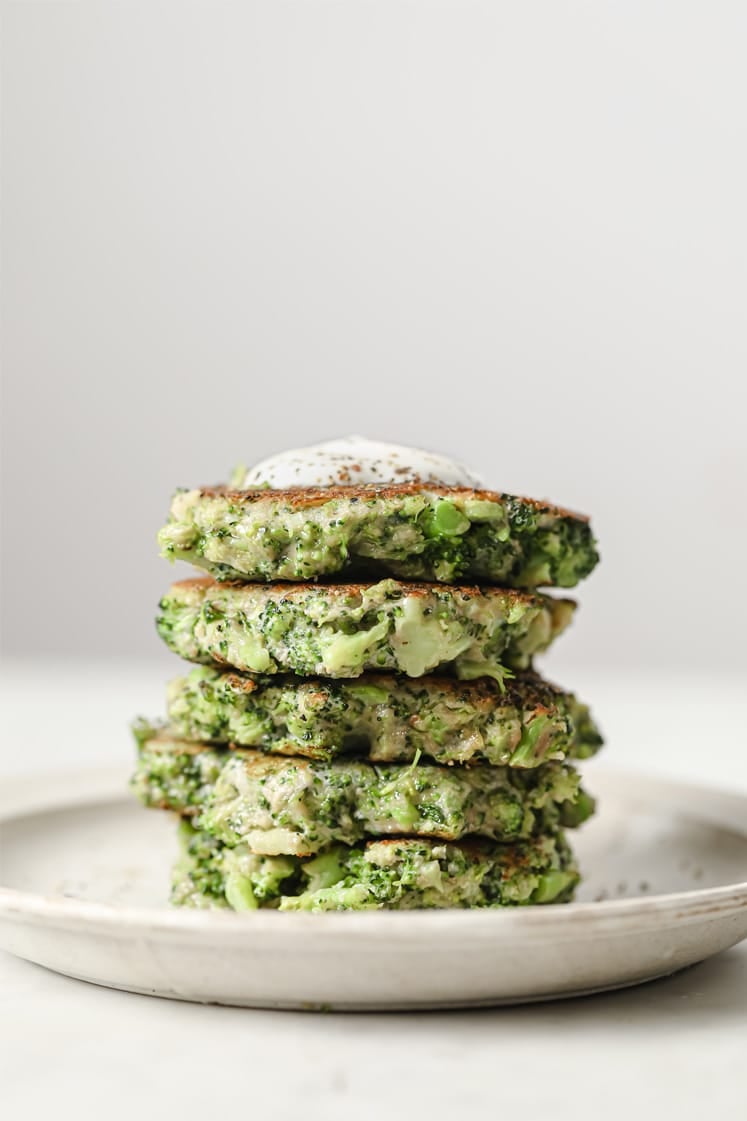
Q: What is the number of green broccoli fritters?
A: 5